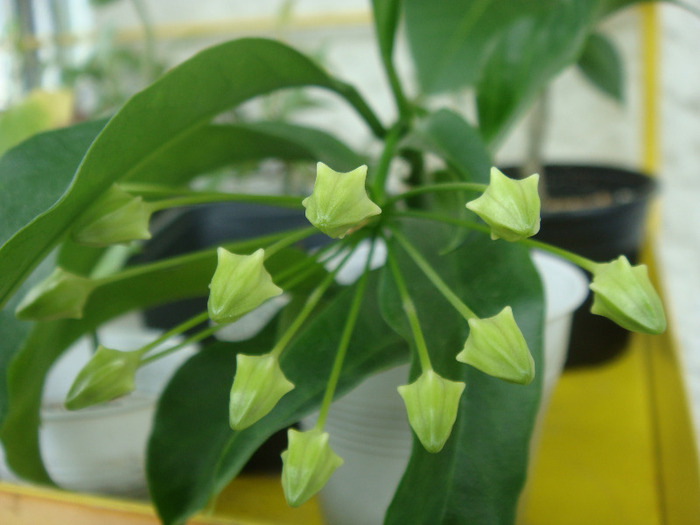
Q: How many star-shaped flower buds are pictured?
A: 11